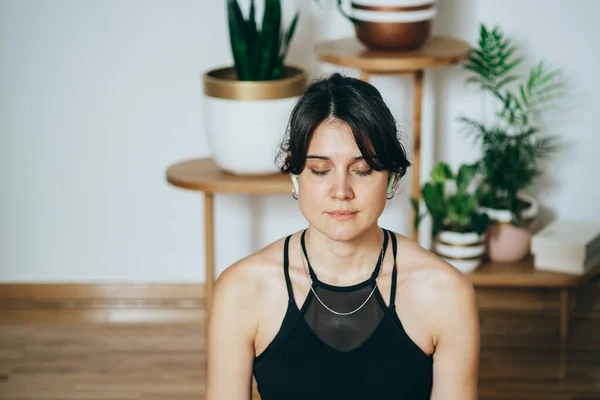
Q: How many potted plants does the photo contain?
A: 4